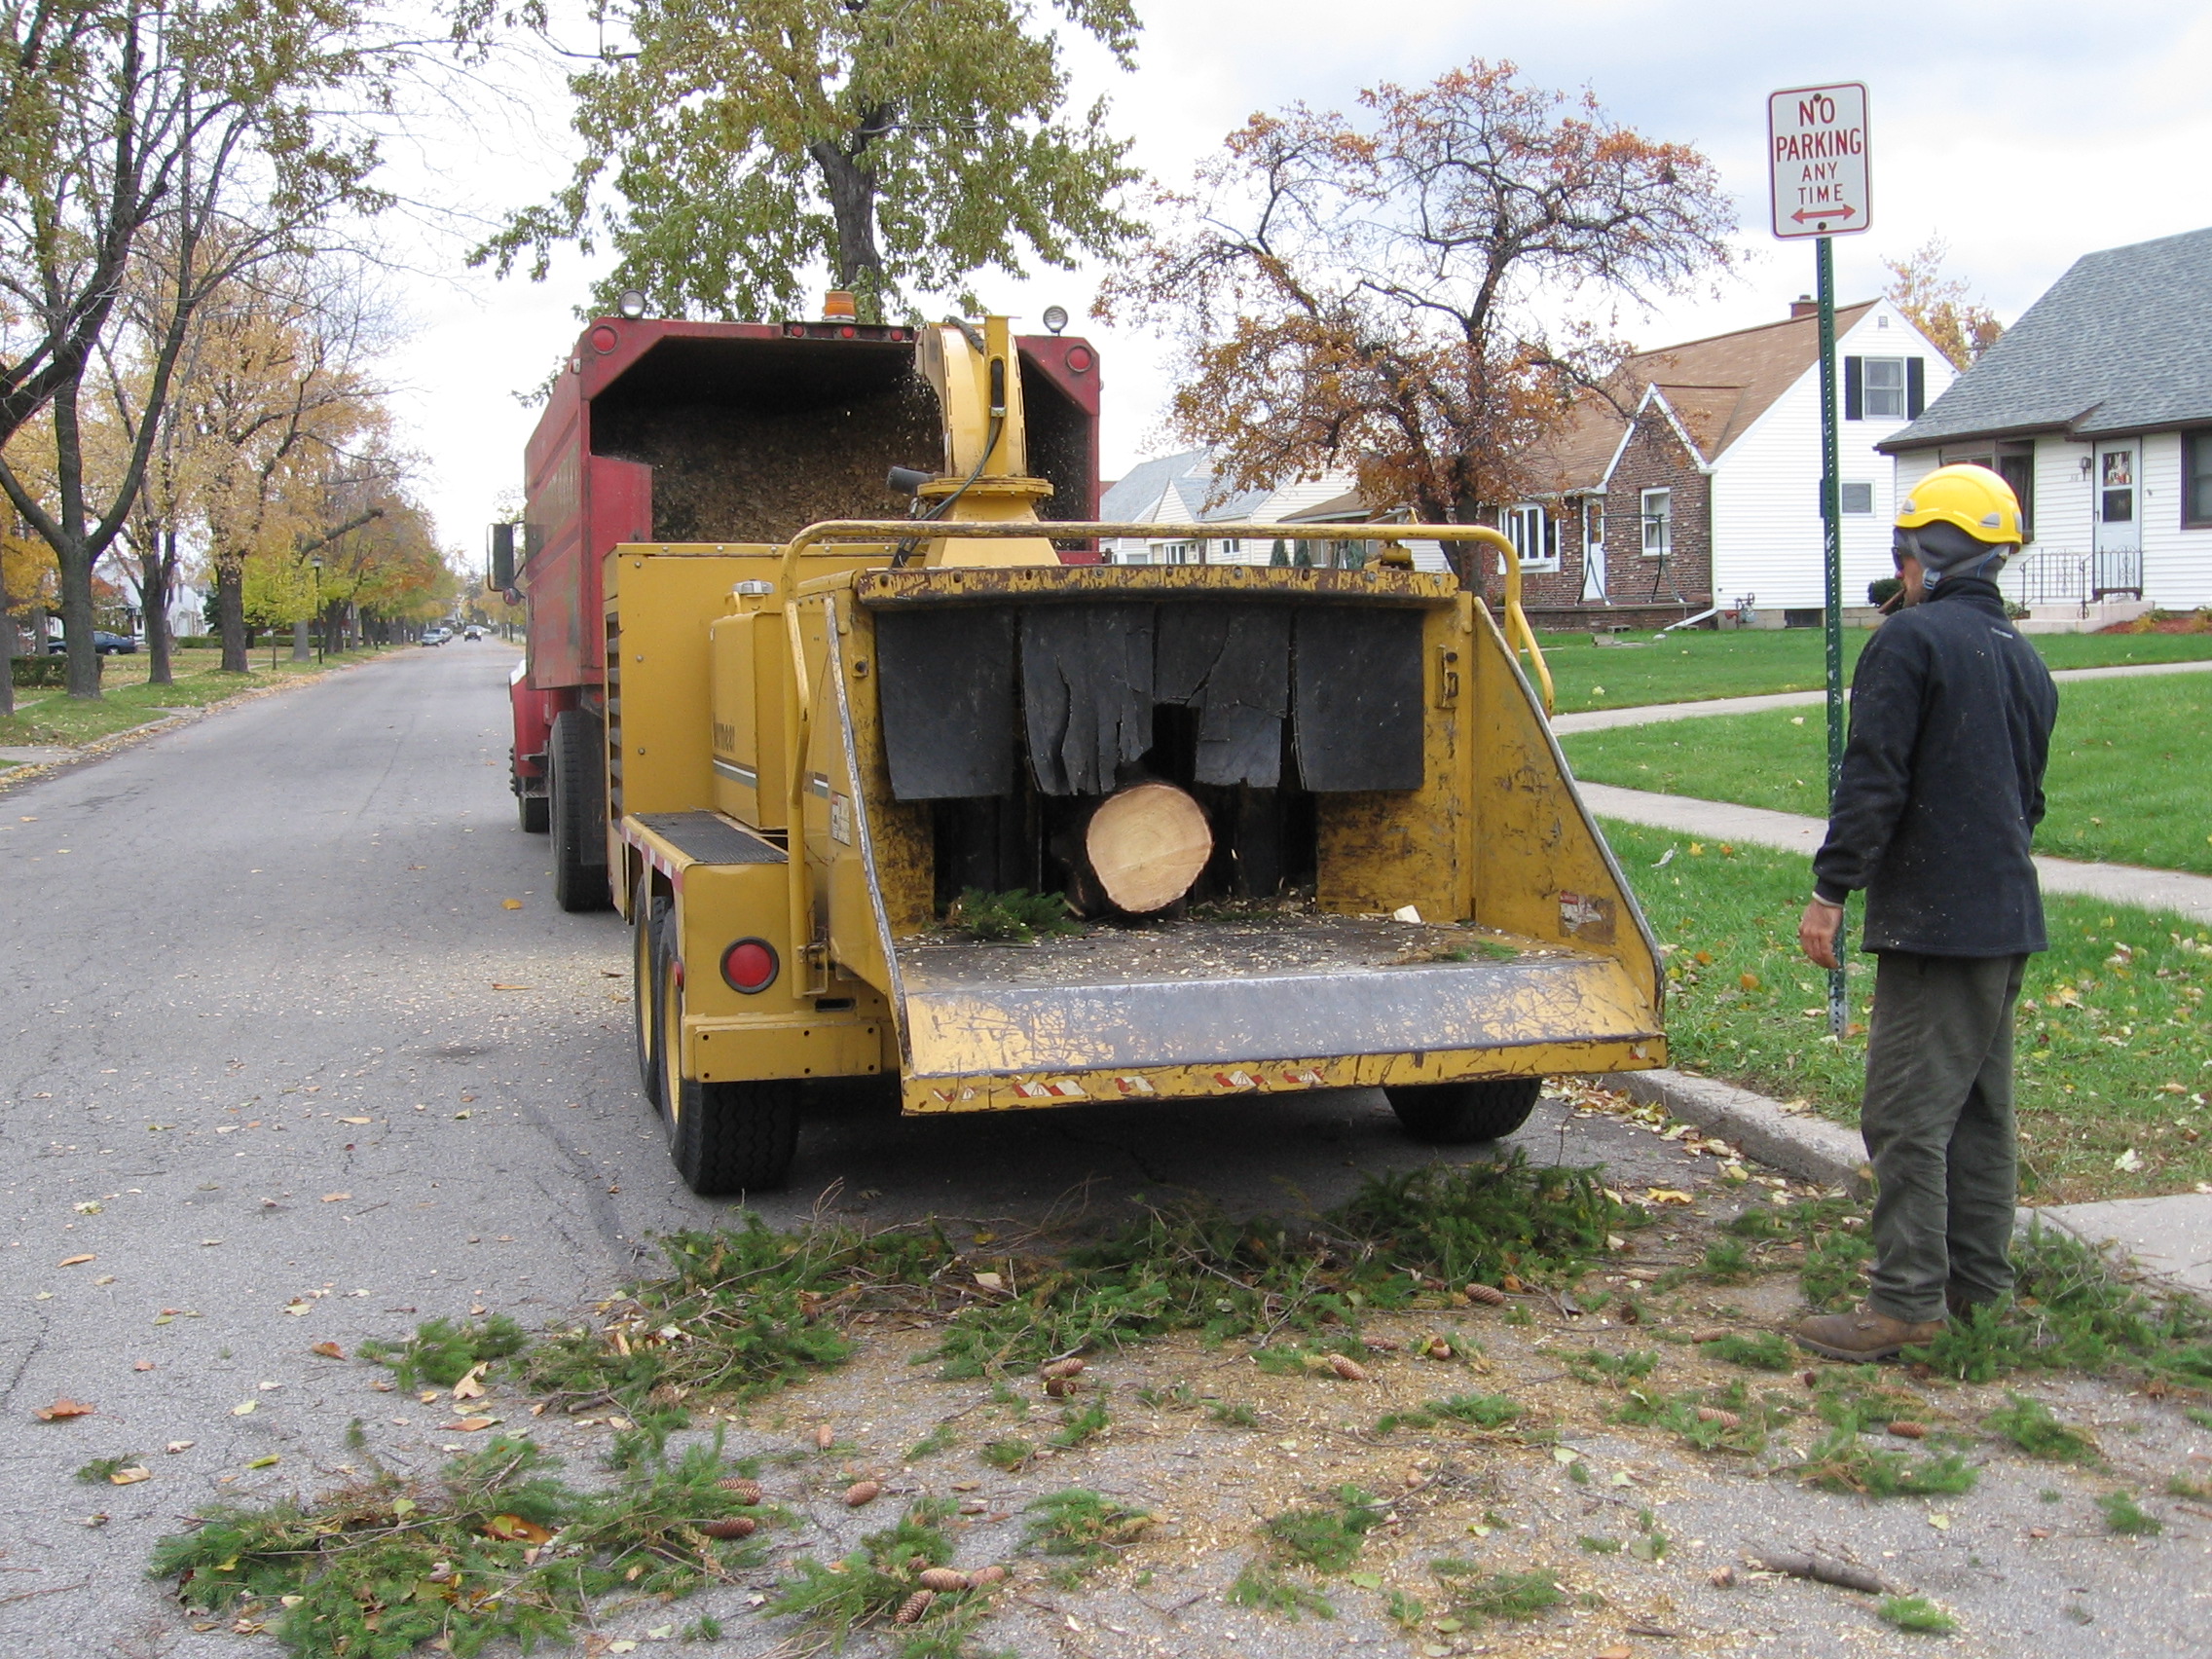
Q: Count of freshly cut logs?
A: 1